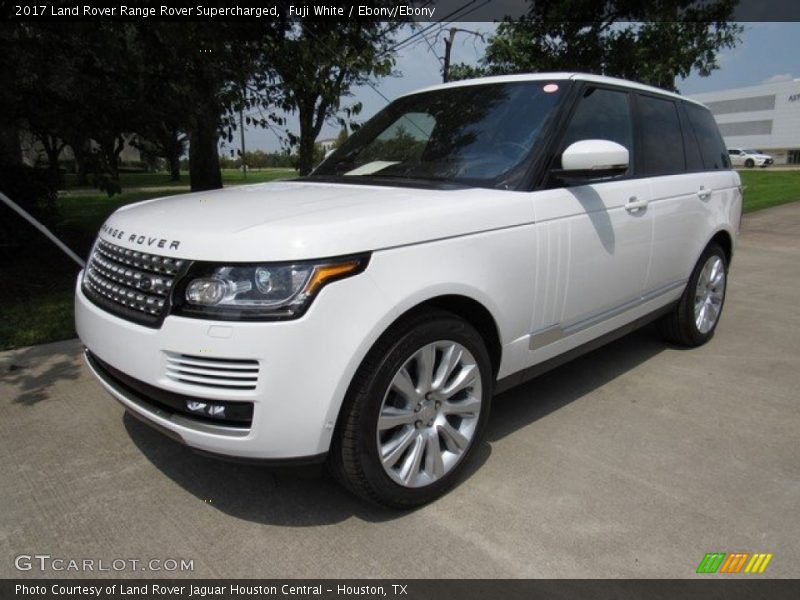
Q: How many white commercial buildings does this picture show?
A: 1